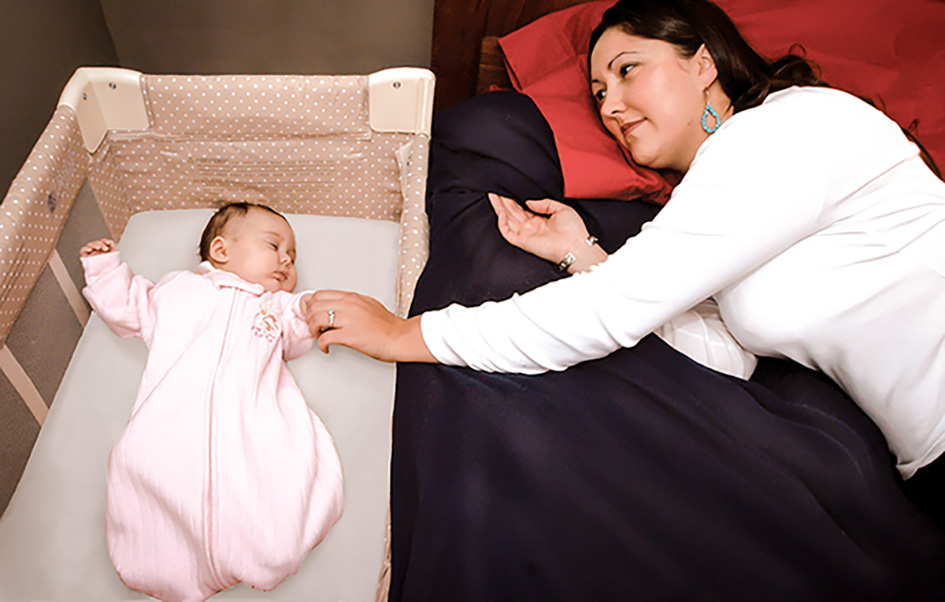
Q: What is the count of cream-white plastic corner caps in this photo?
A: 2